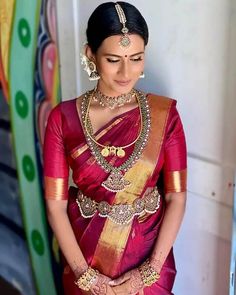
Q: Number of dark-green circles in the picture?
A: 4